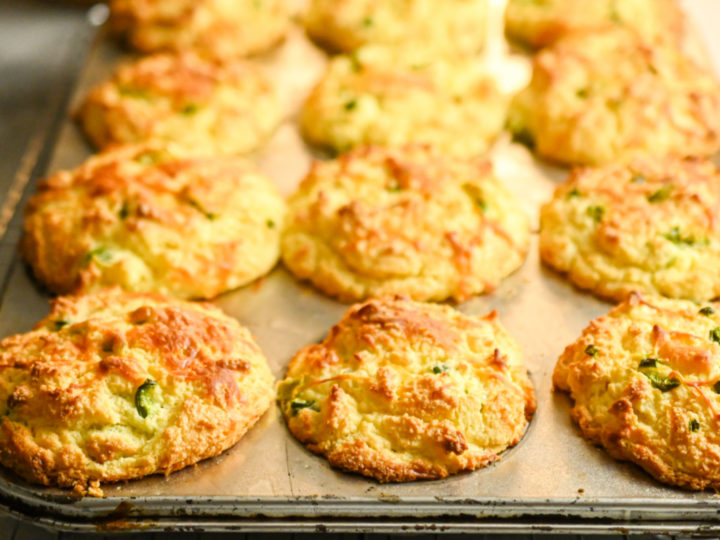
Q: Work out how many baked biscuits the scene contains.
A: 12